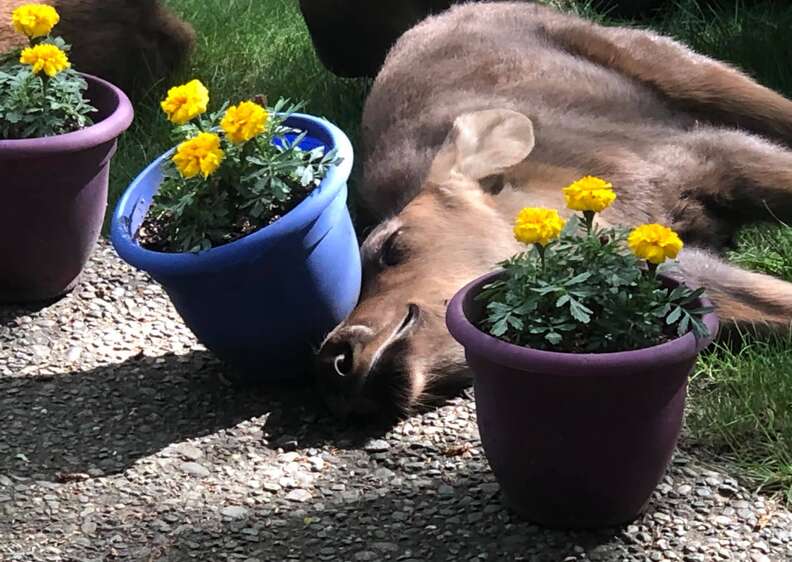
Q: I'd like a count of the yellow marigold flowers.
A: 8